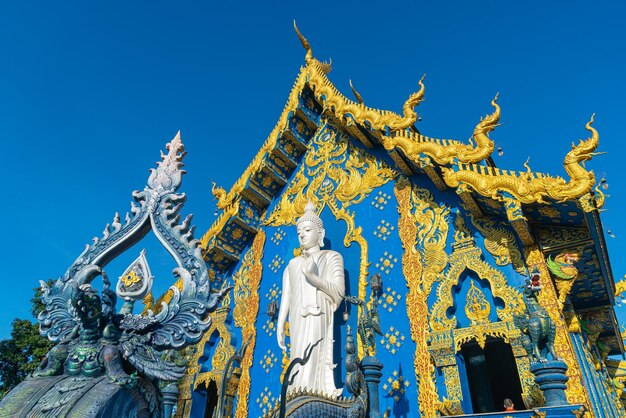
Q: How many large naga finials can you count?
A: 3